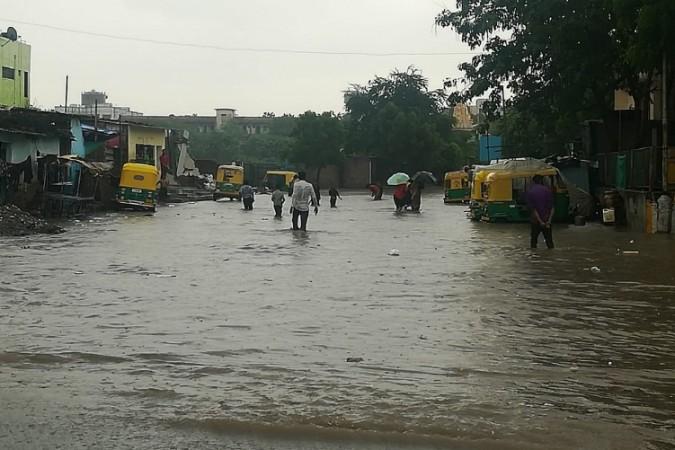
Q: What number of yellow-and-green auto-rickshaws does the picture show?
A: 6